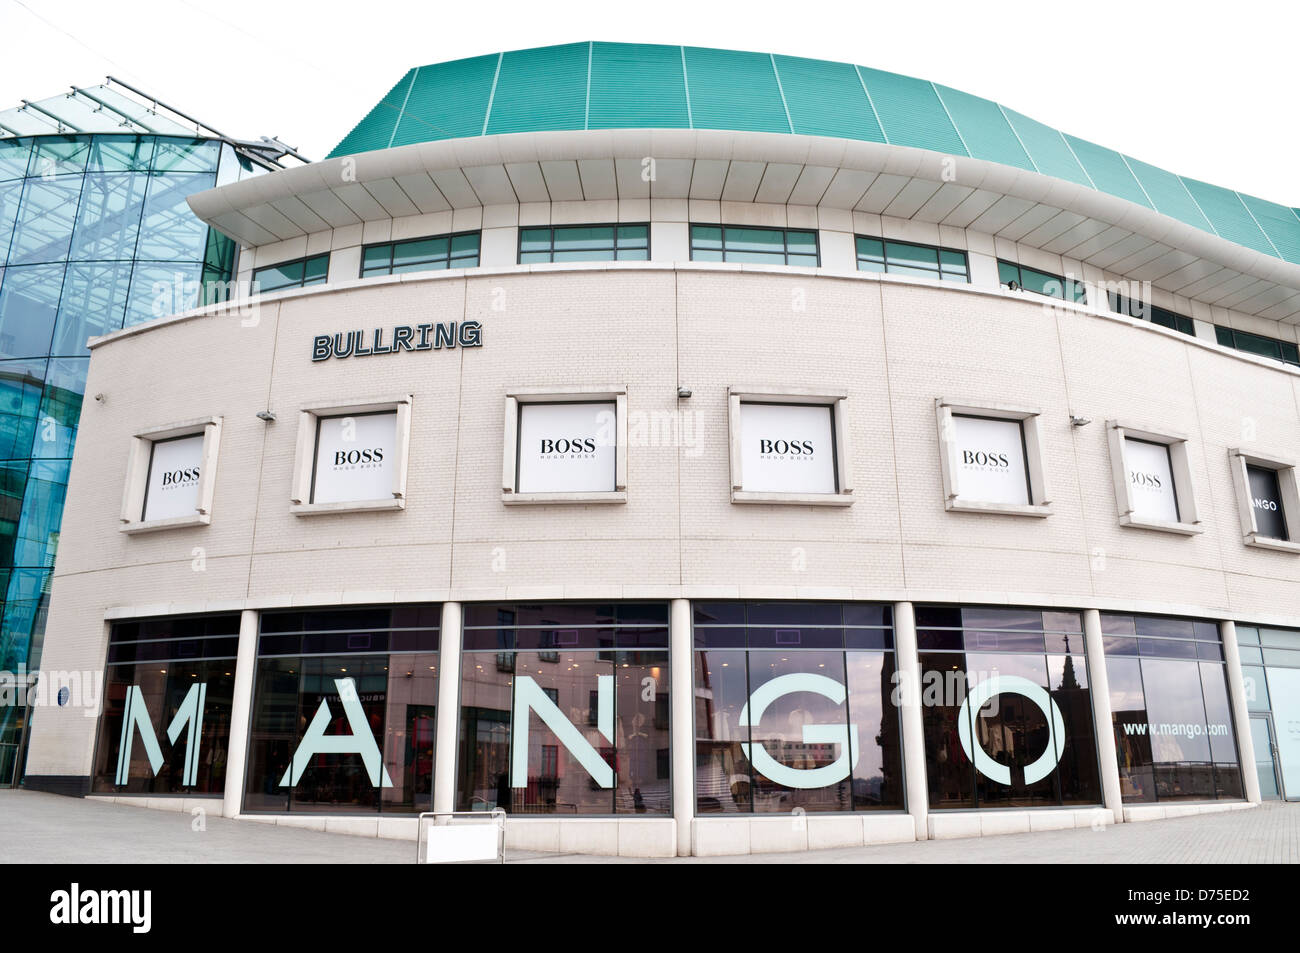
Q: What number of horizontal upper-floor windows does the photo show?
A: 8